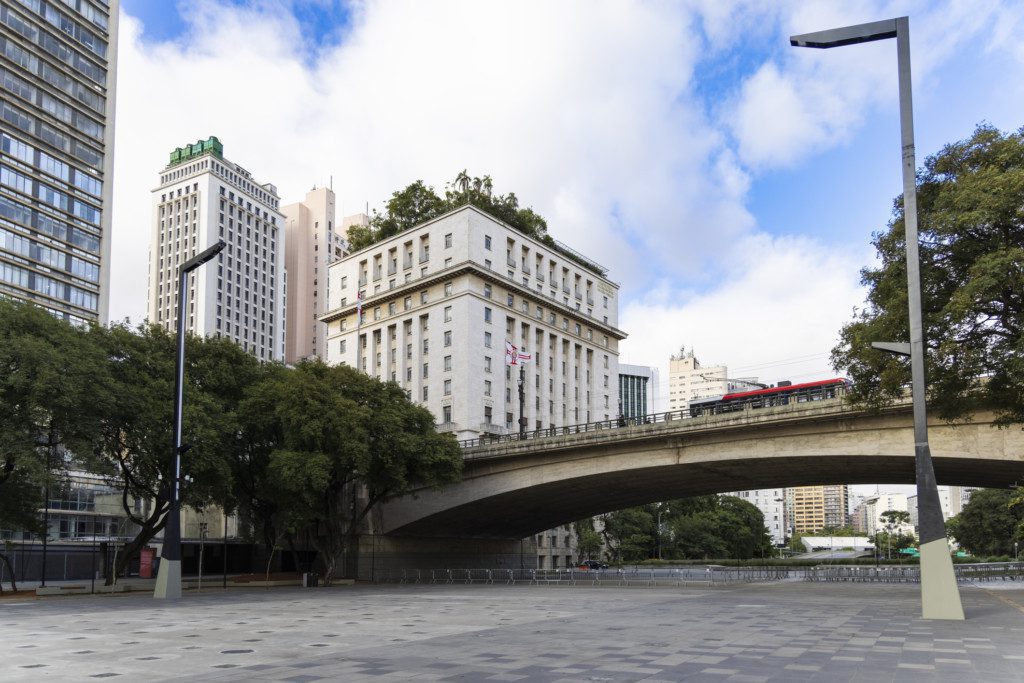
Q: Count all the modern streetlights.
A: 2